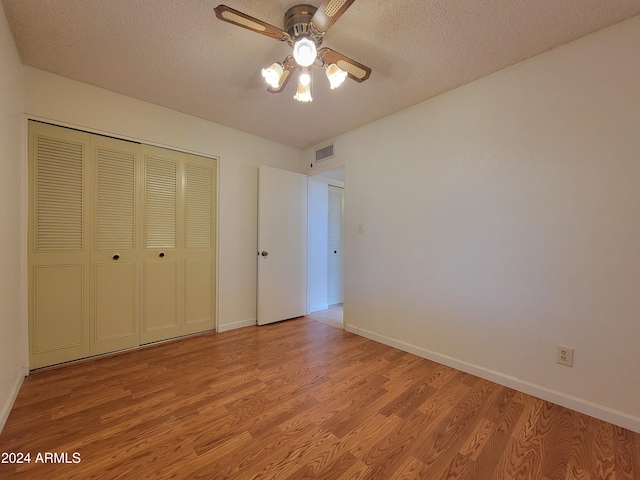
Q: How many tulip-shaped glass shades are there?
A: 4